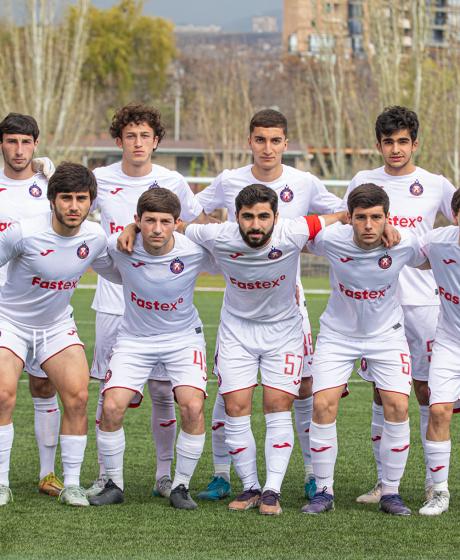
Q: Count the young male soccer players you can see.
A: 9